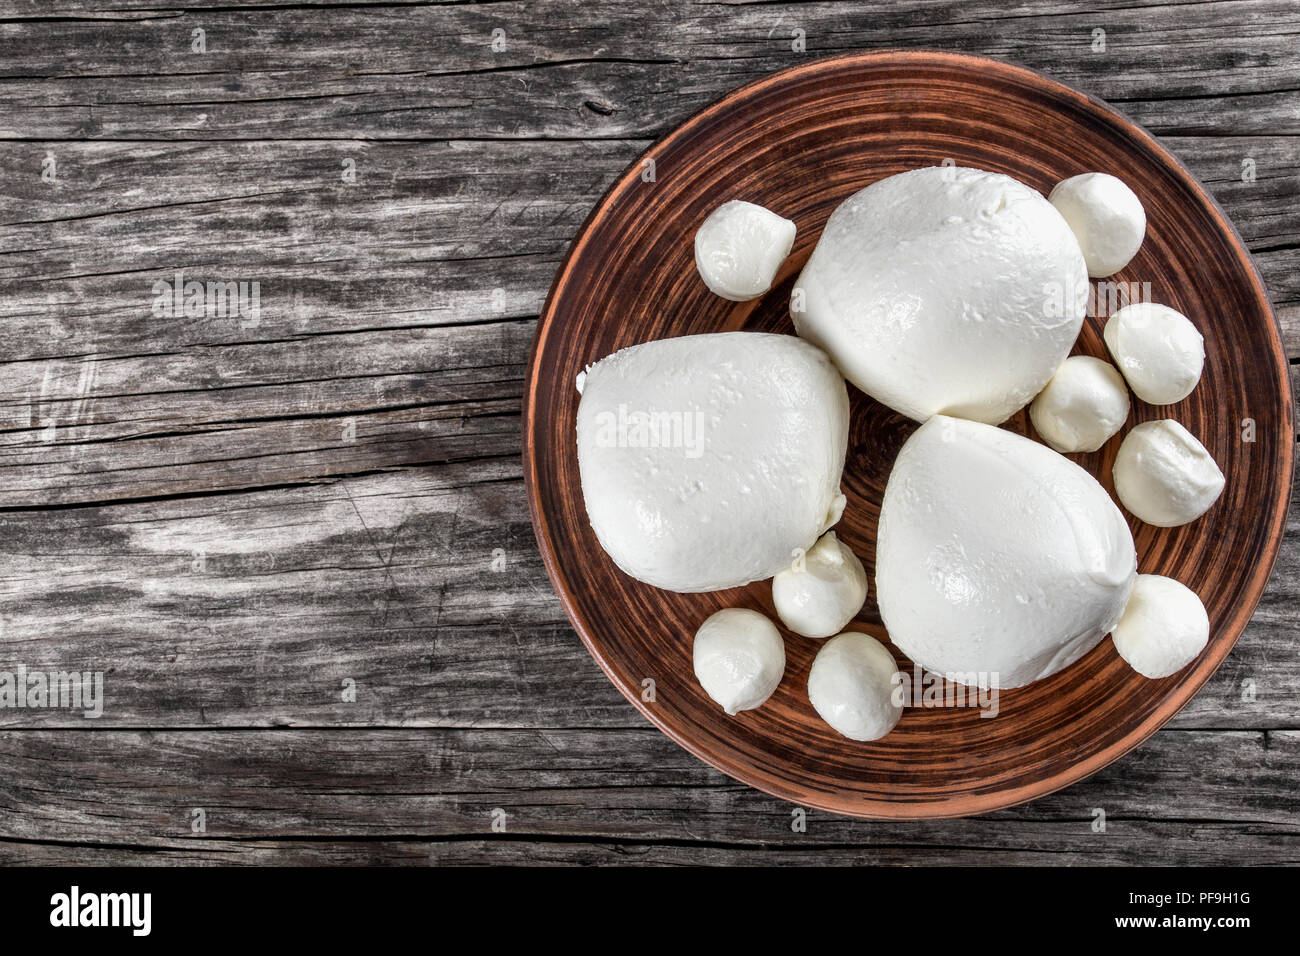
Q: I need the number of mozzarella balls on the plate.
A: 12